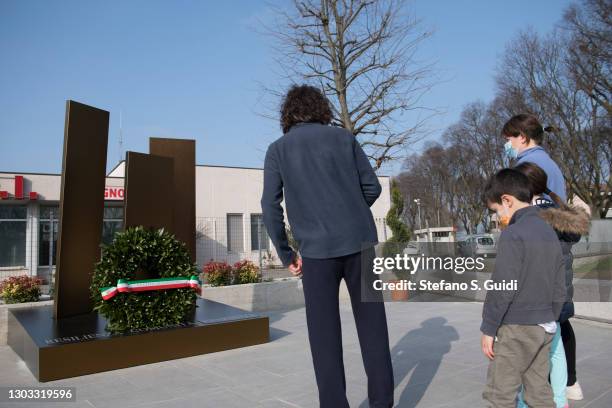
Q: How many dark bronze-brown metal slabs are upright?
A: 3